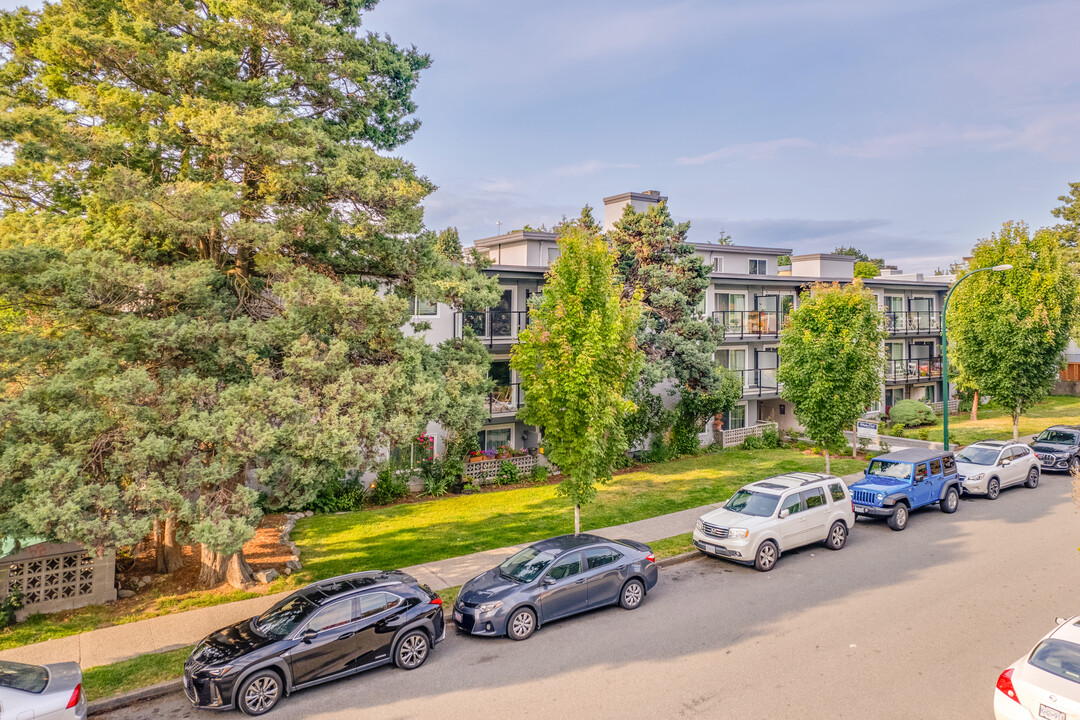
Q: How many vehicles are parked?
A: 8